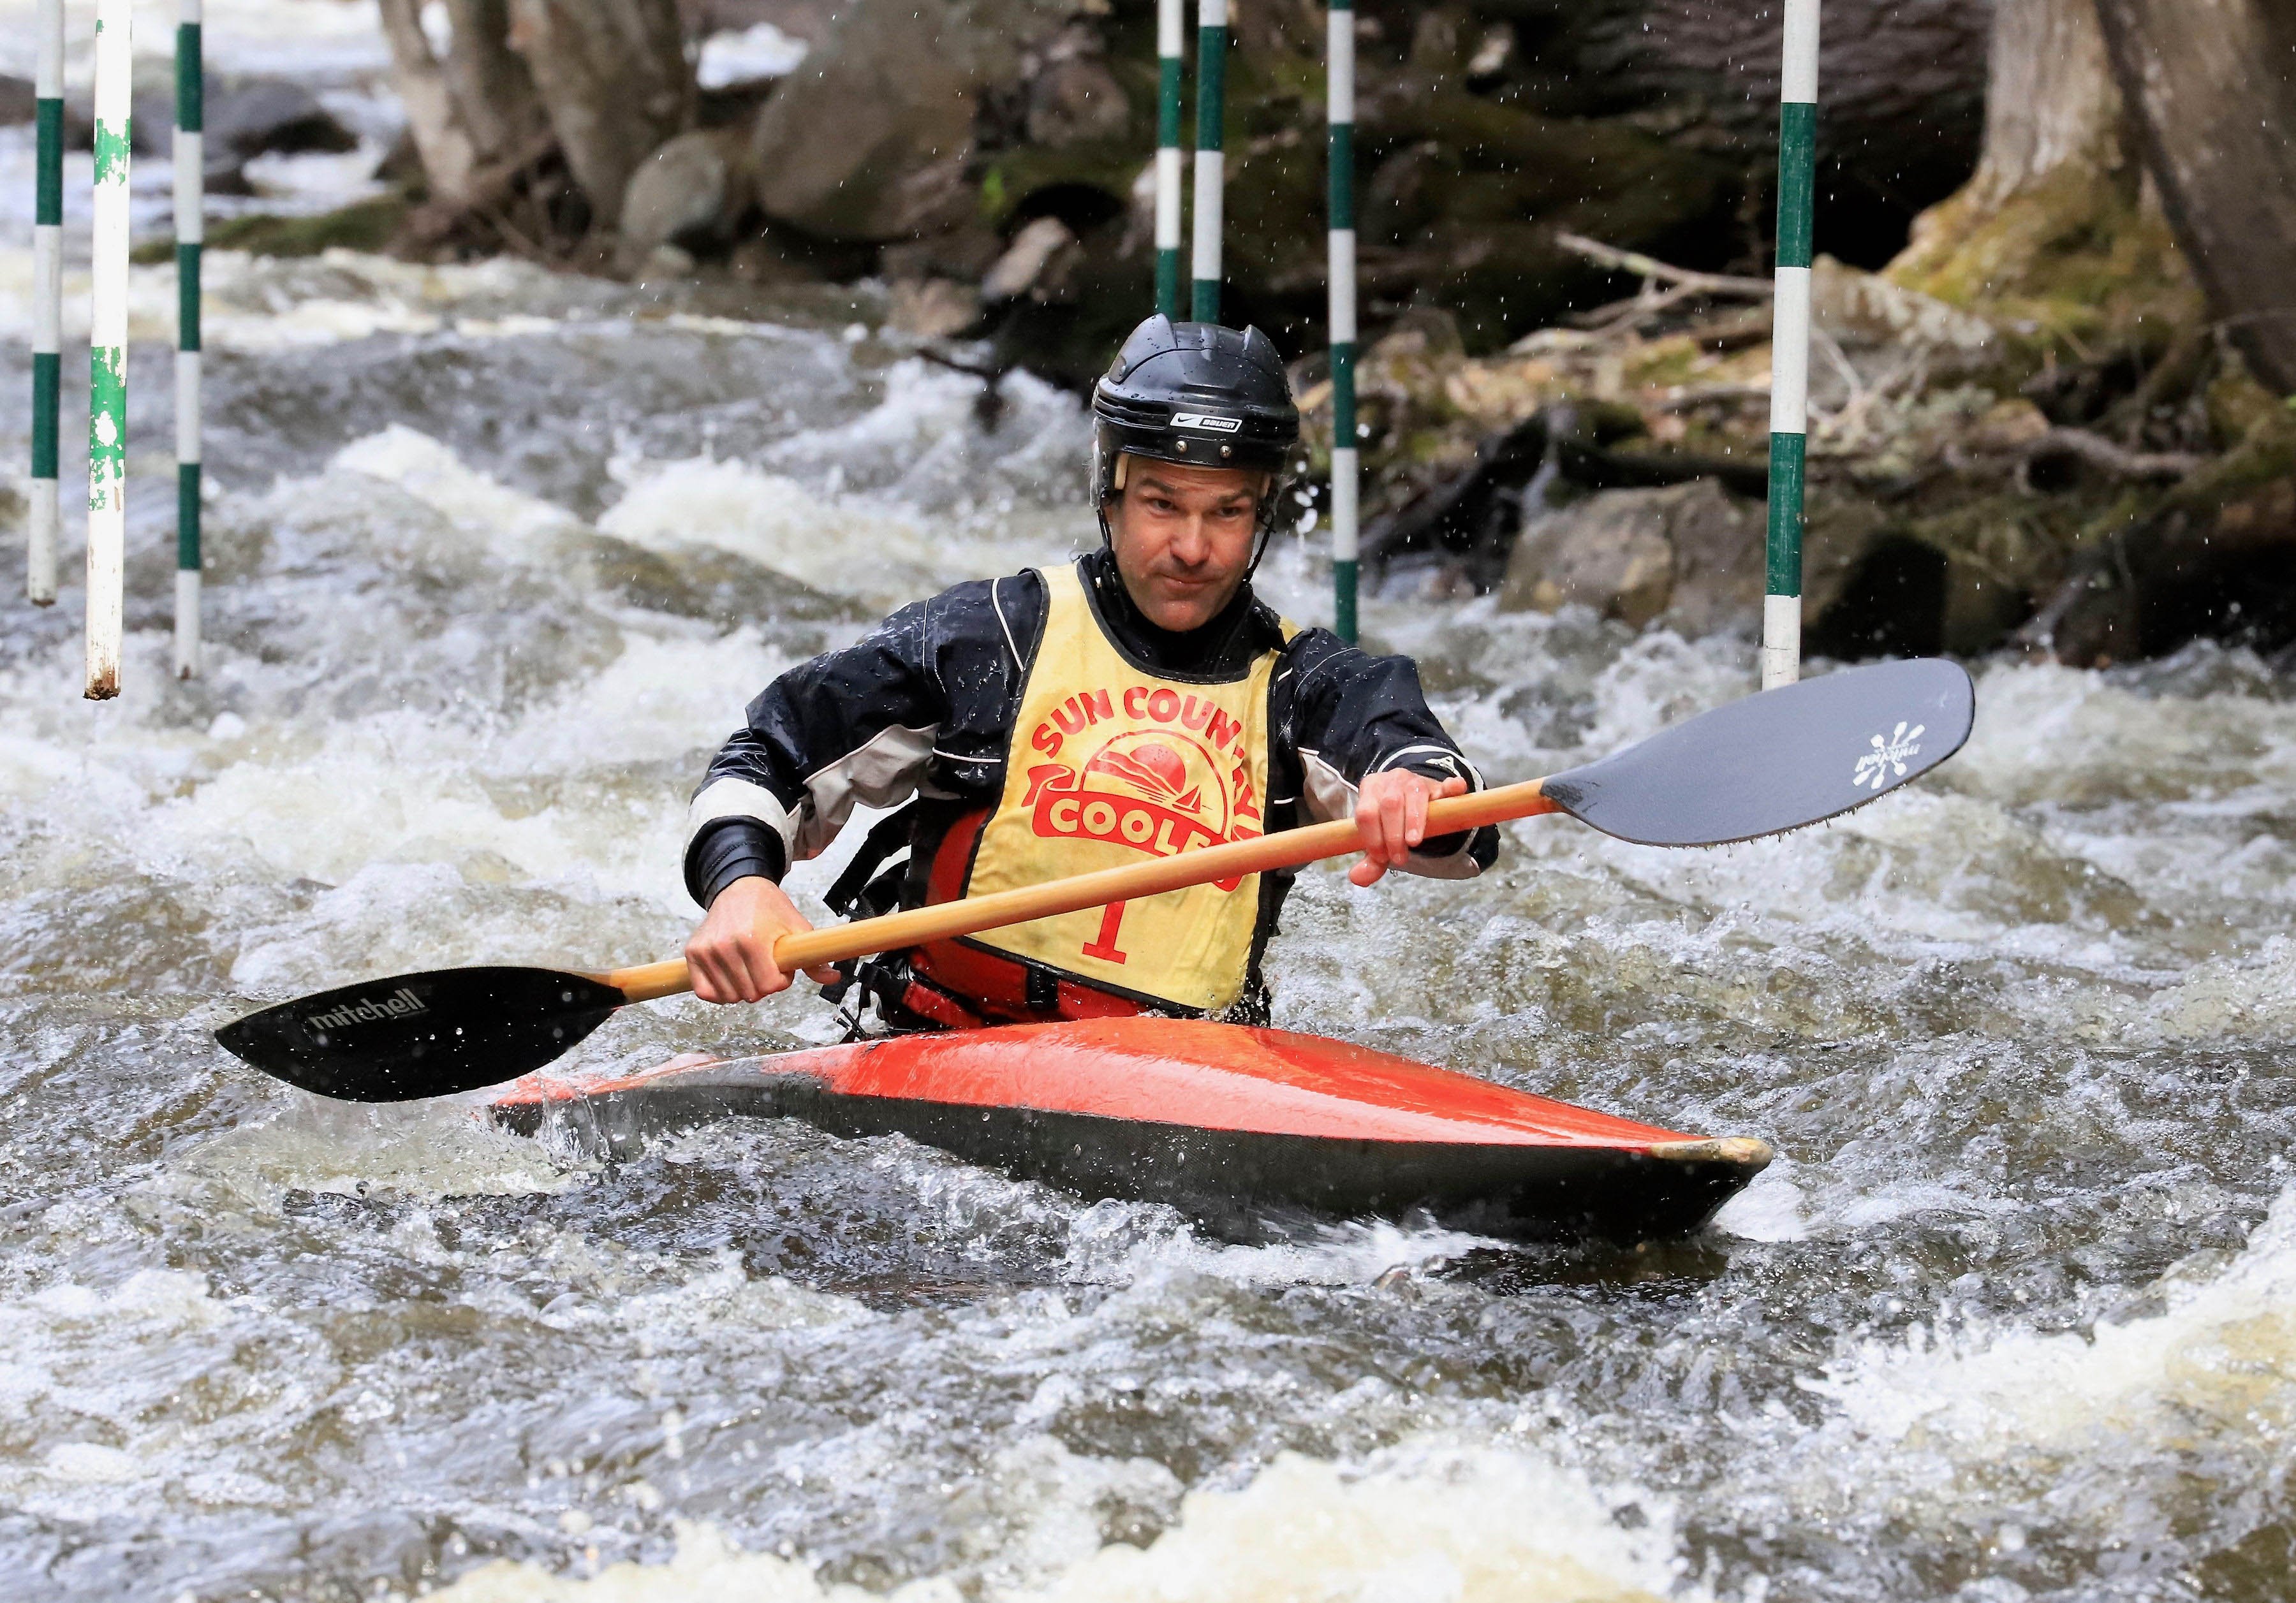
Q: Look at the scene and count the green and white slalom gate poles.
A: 7